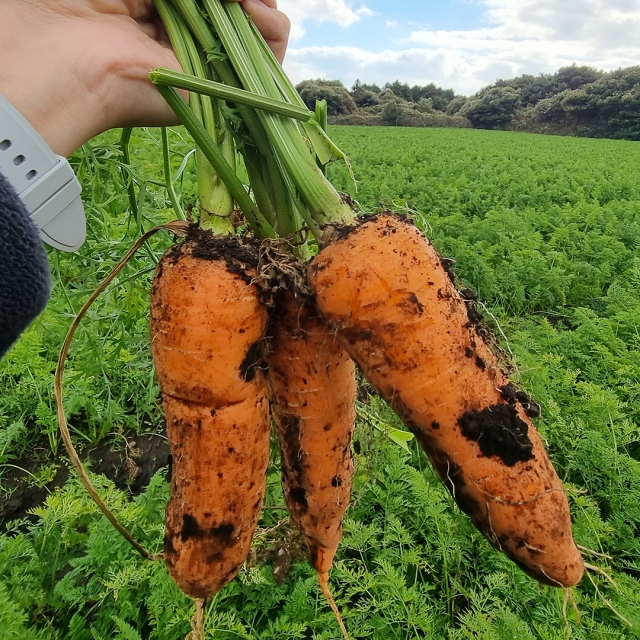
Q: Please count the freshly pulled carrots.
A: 3